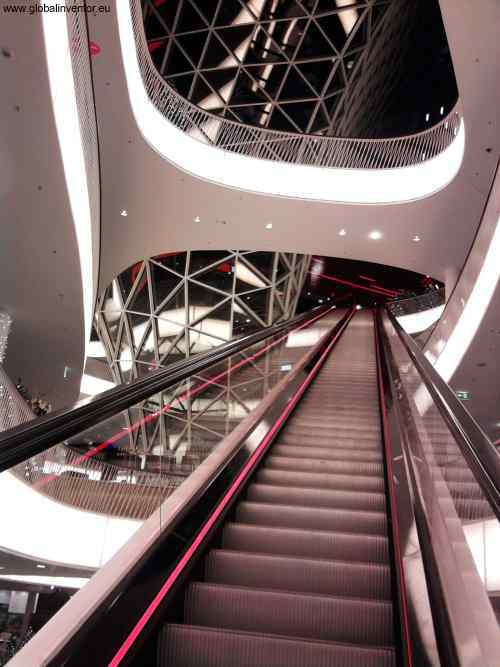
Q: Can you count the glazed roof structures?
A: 2